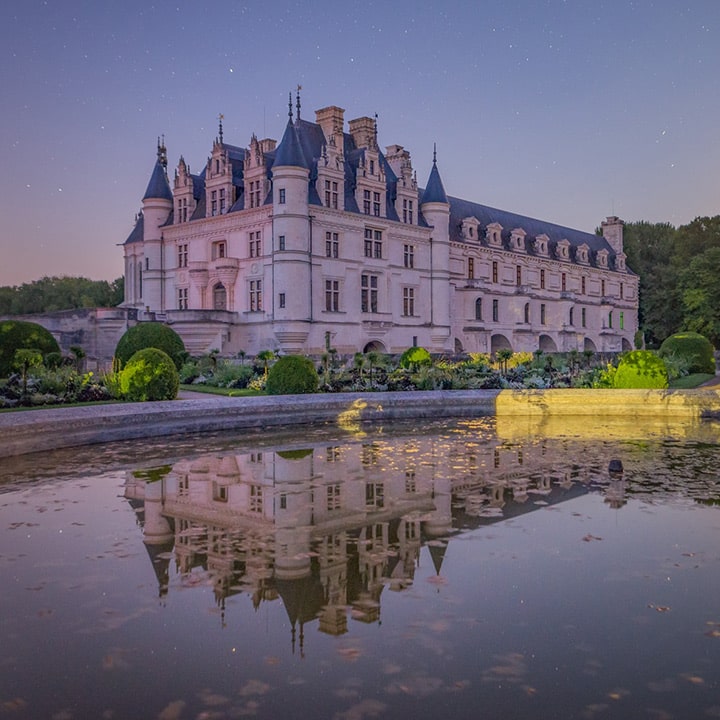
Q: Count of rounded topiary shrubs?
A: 7